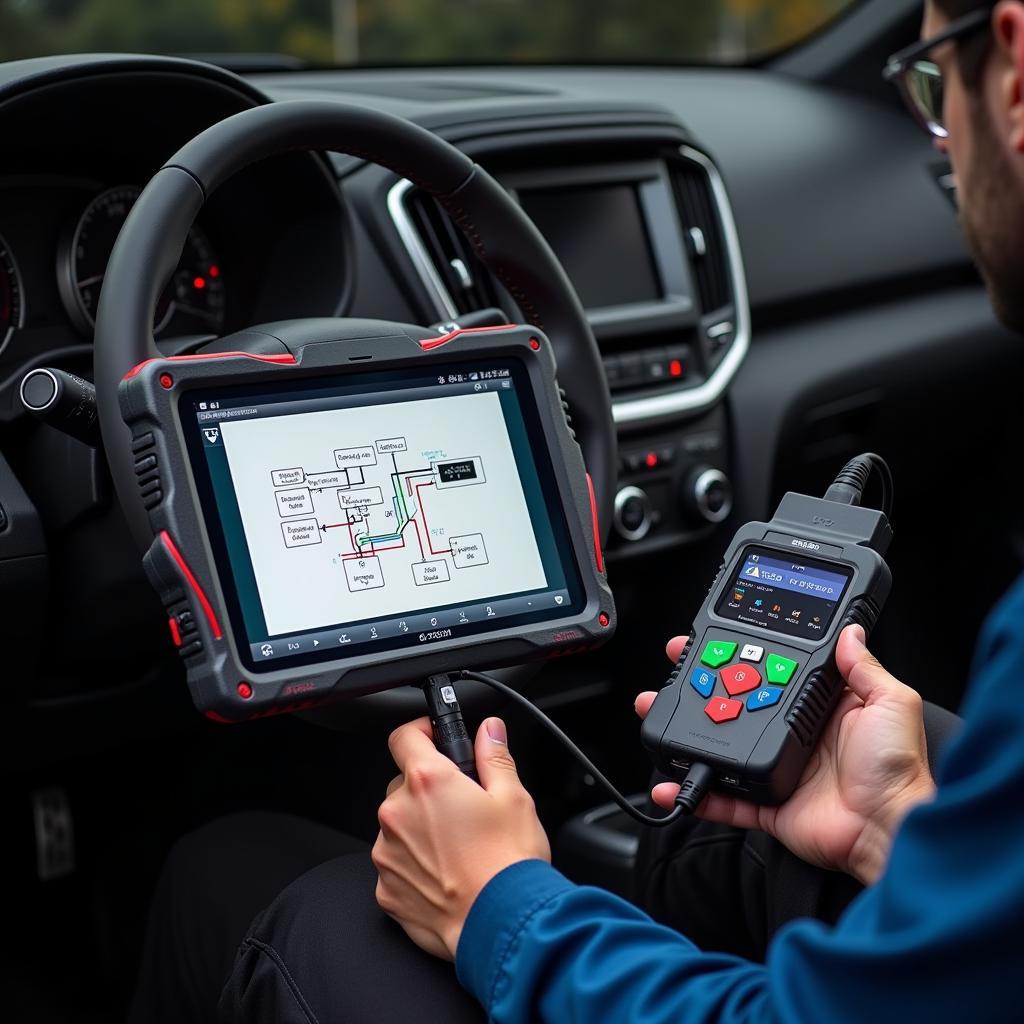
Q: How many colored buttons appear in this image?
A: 6